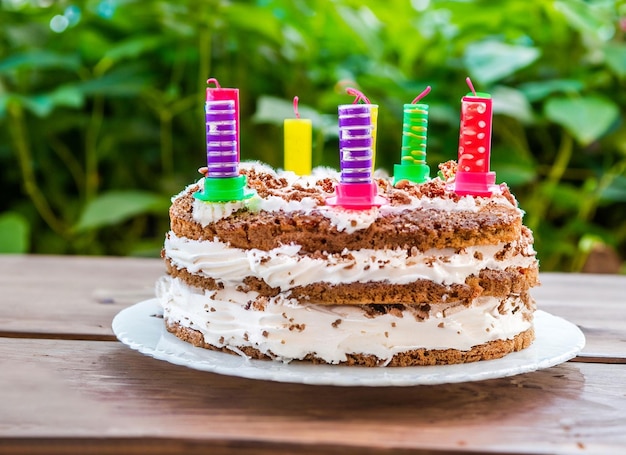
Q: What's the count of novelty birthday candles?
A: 5